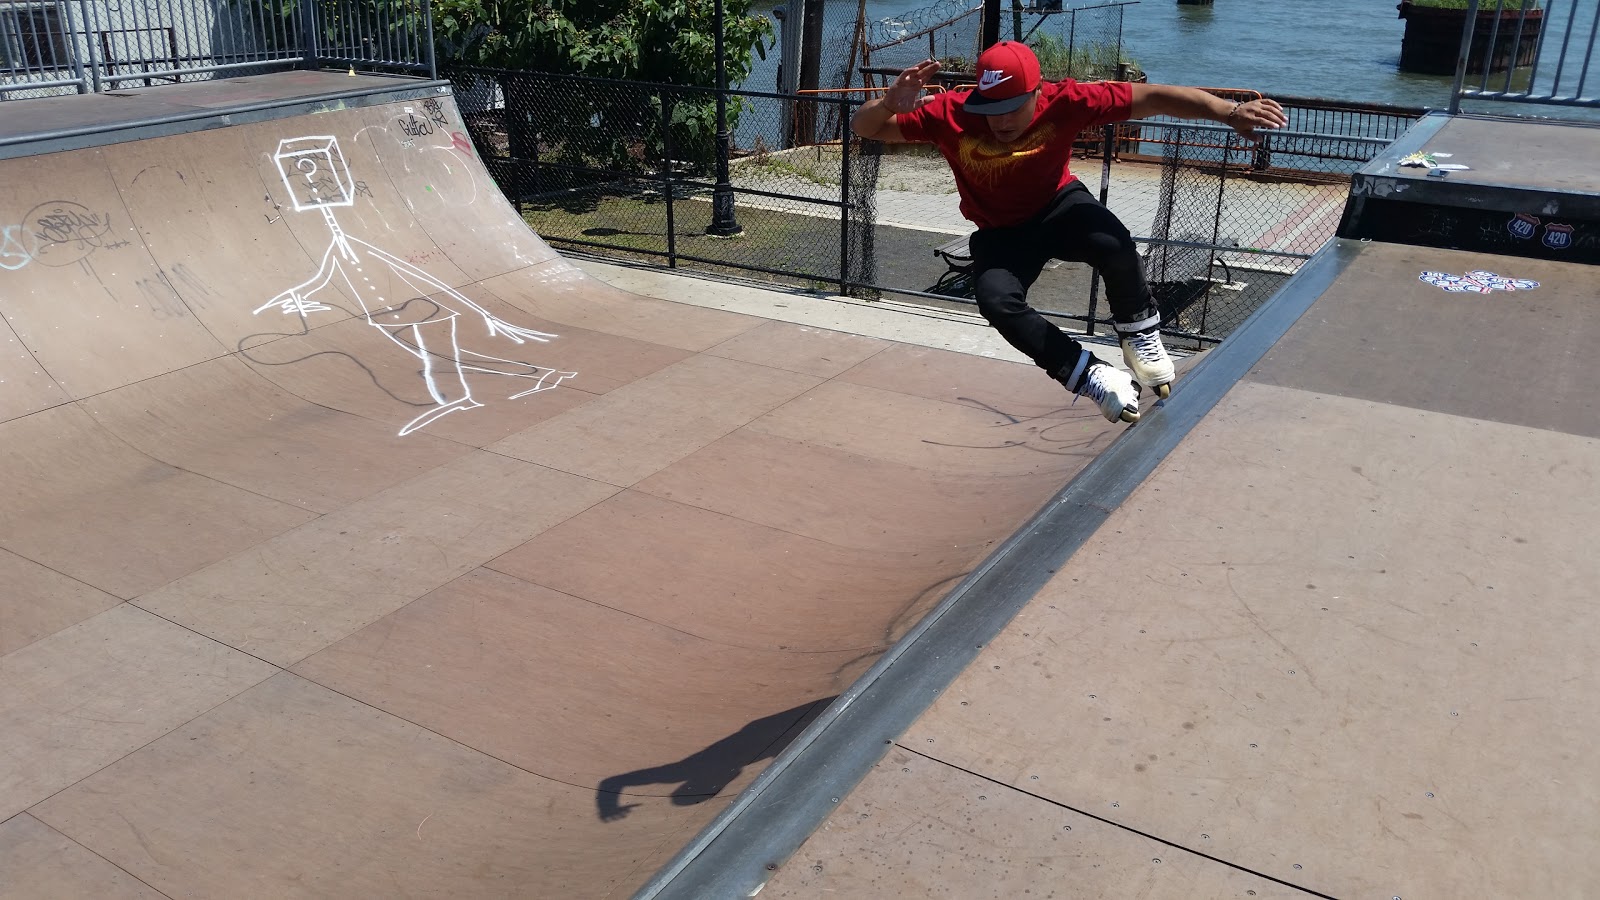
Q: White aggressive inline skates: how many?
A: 2